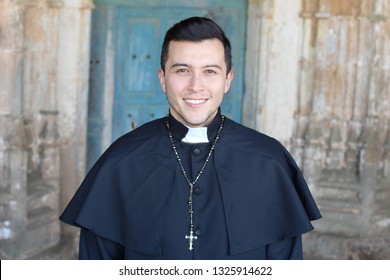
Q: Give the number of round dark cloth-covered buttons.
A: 3